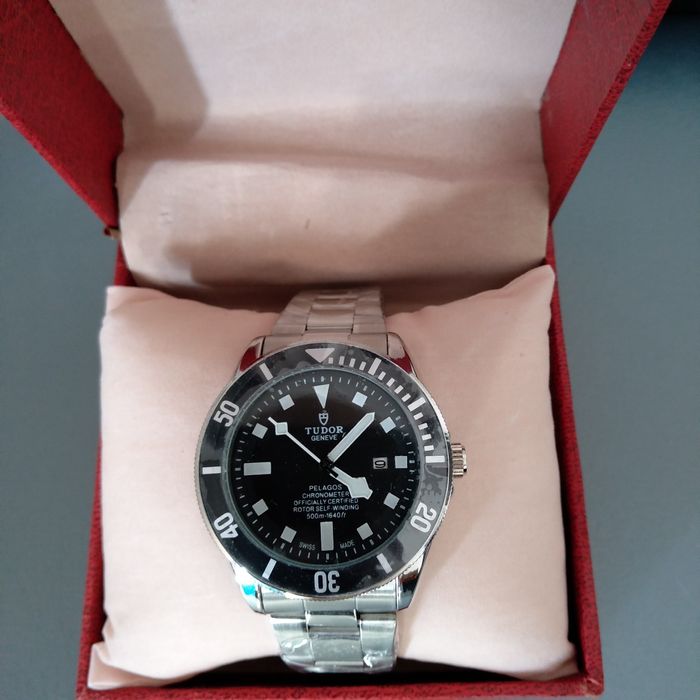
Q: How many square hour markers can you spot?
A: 9